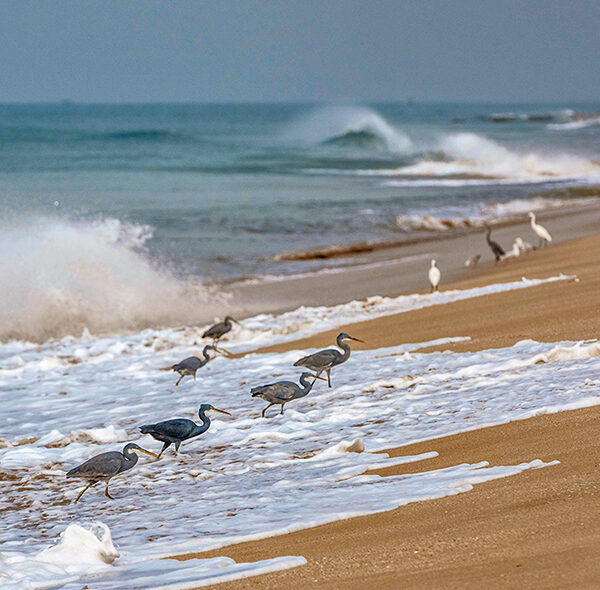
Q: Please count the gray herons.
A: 7